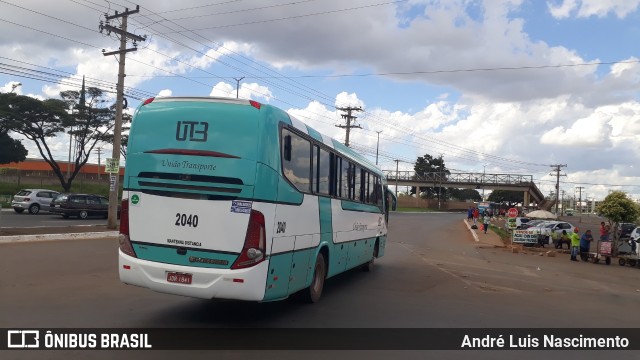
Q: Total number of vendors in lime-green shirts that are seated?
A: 2